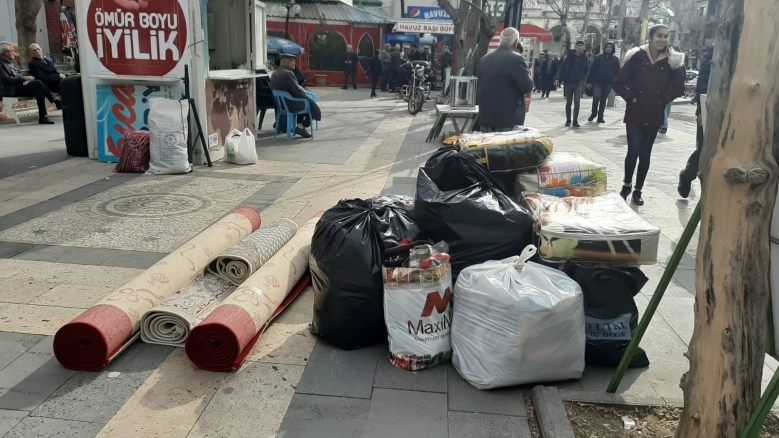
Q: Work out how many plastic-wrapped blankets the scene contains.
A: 3